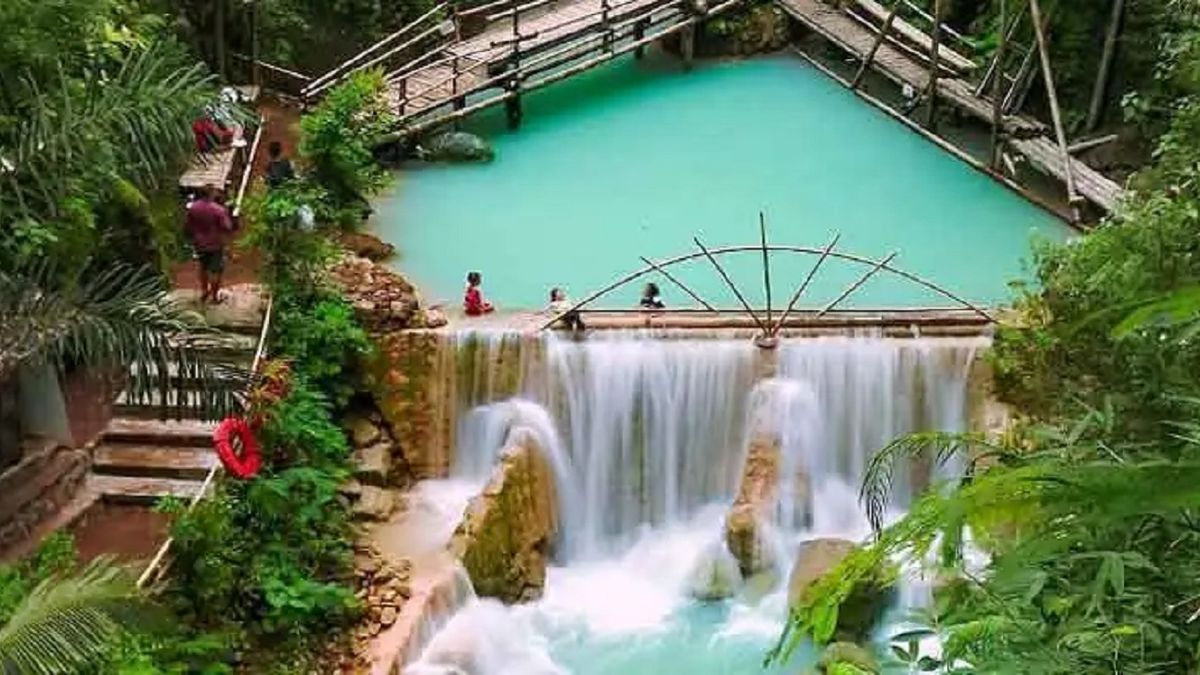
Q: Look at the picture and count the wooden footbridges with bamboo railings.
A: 2